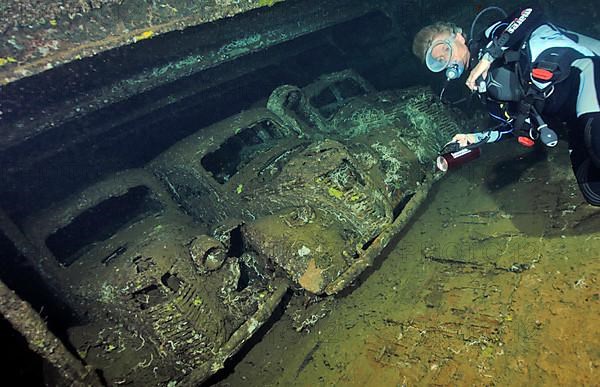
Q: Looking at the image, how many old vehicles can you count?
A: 3